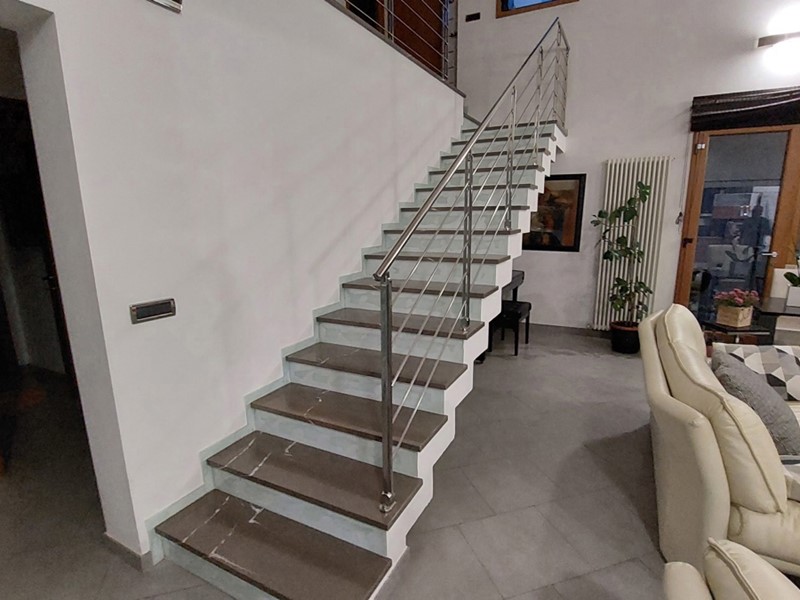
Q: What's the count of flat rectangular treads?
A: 14